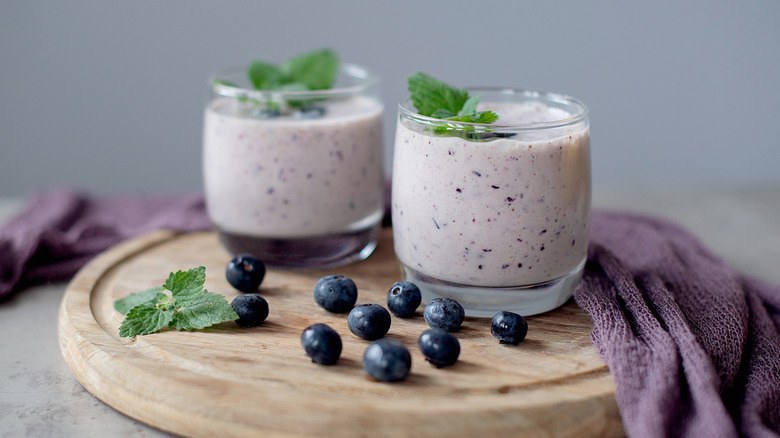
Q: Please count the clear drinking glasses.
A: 2